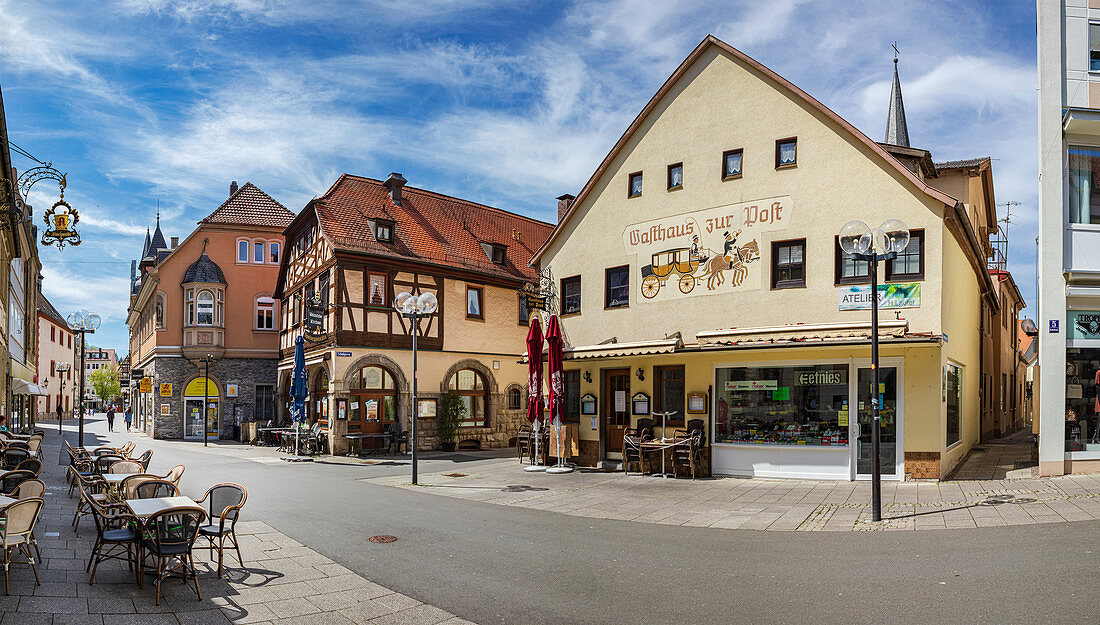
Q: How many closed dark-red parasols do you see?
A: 2